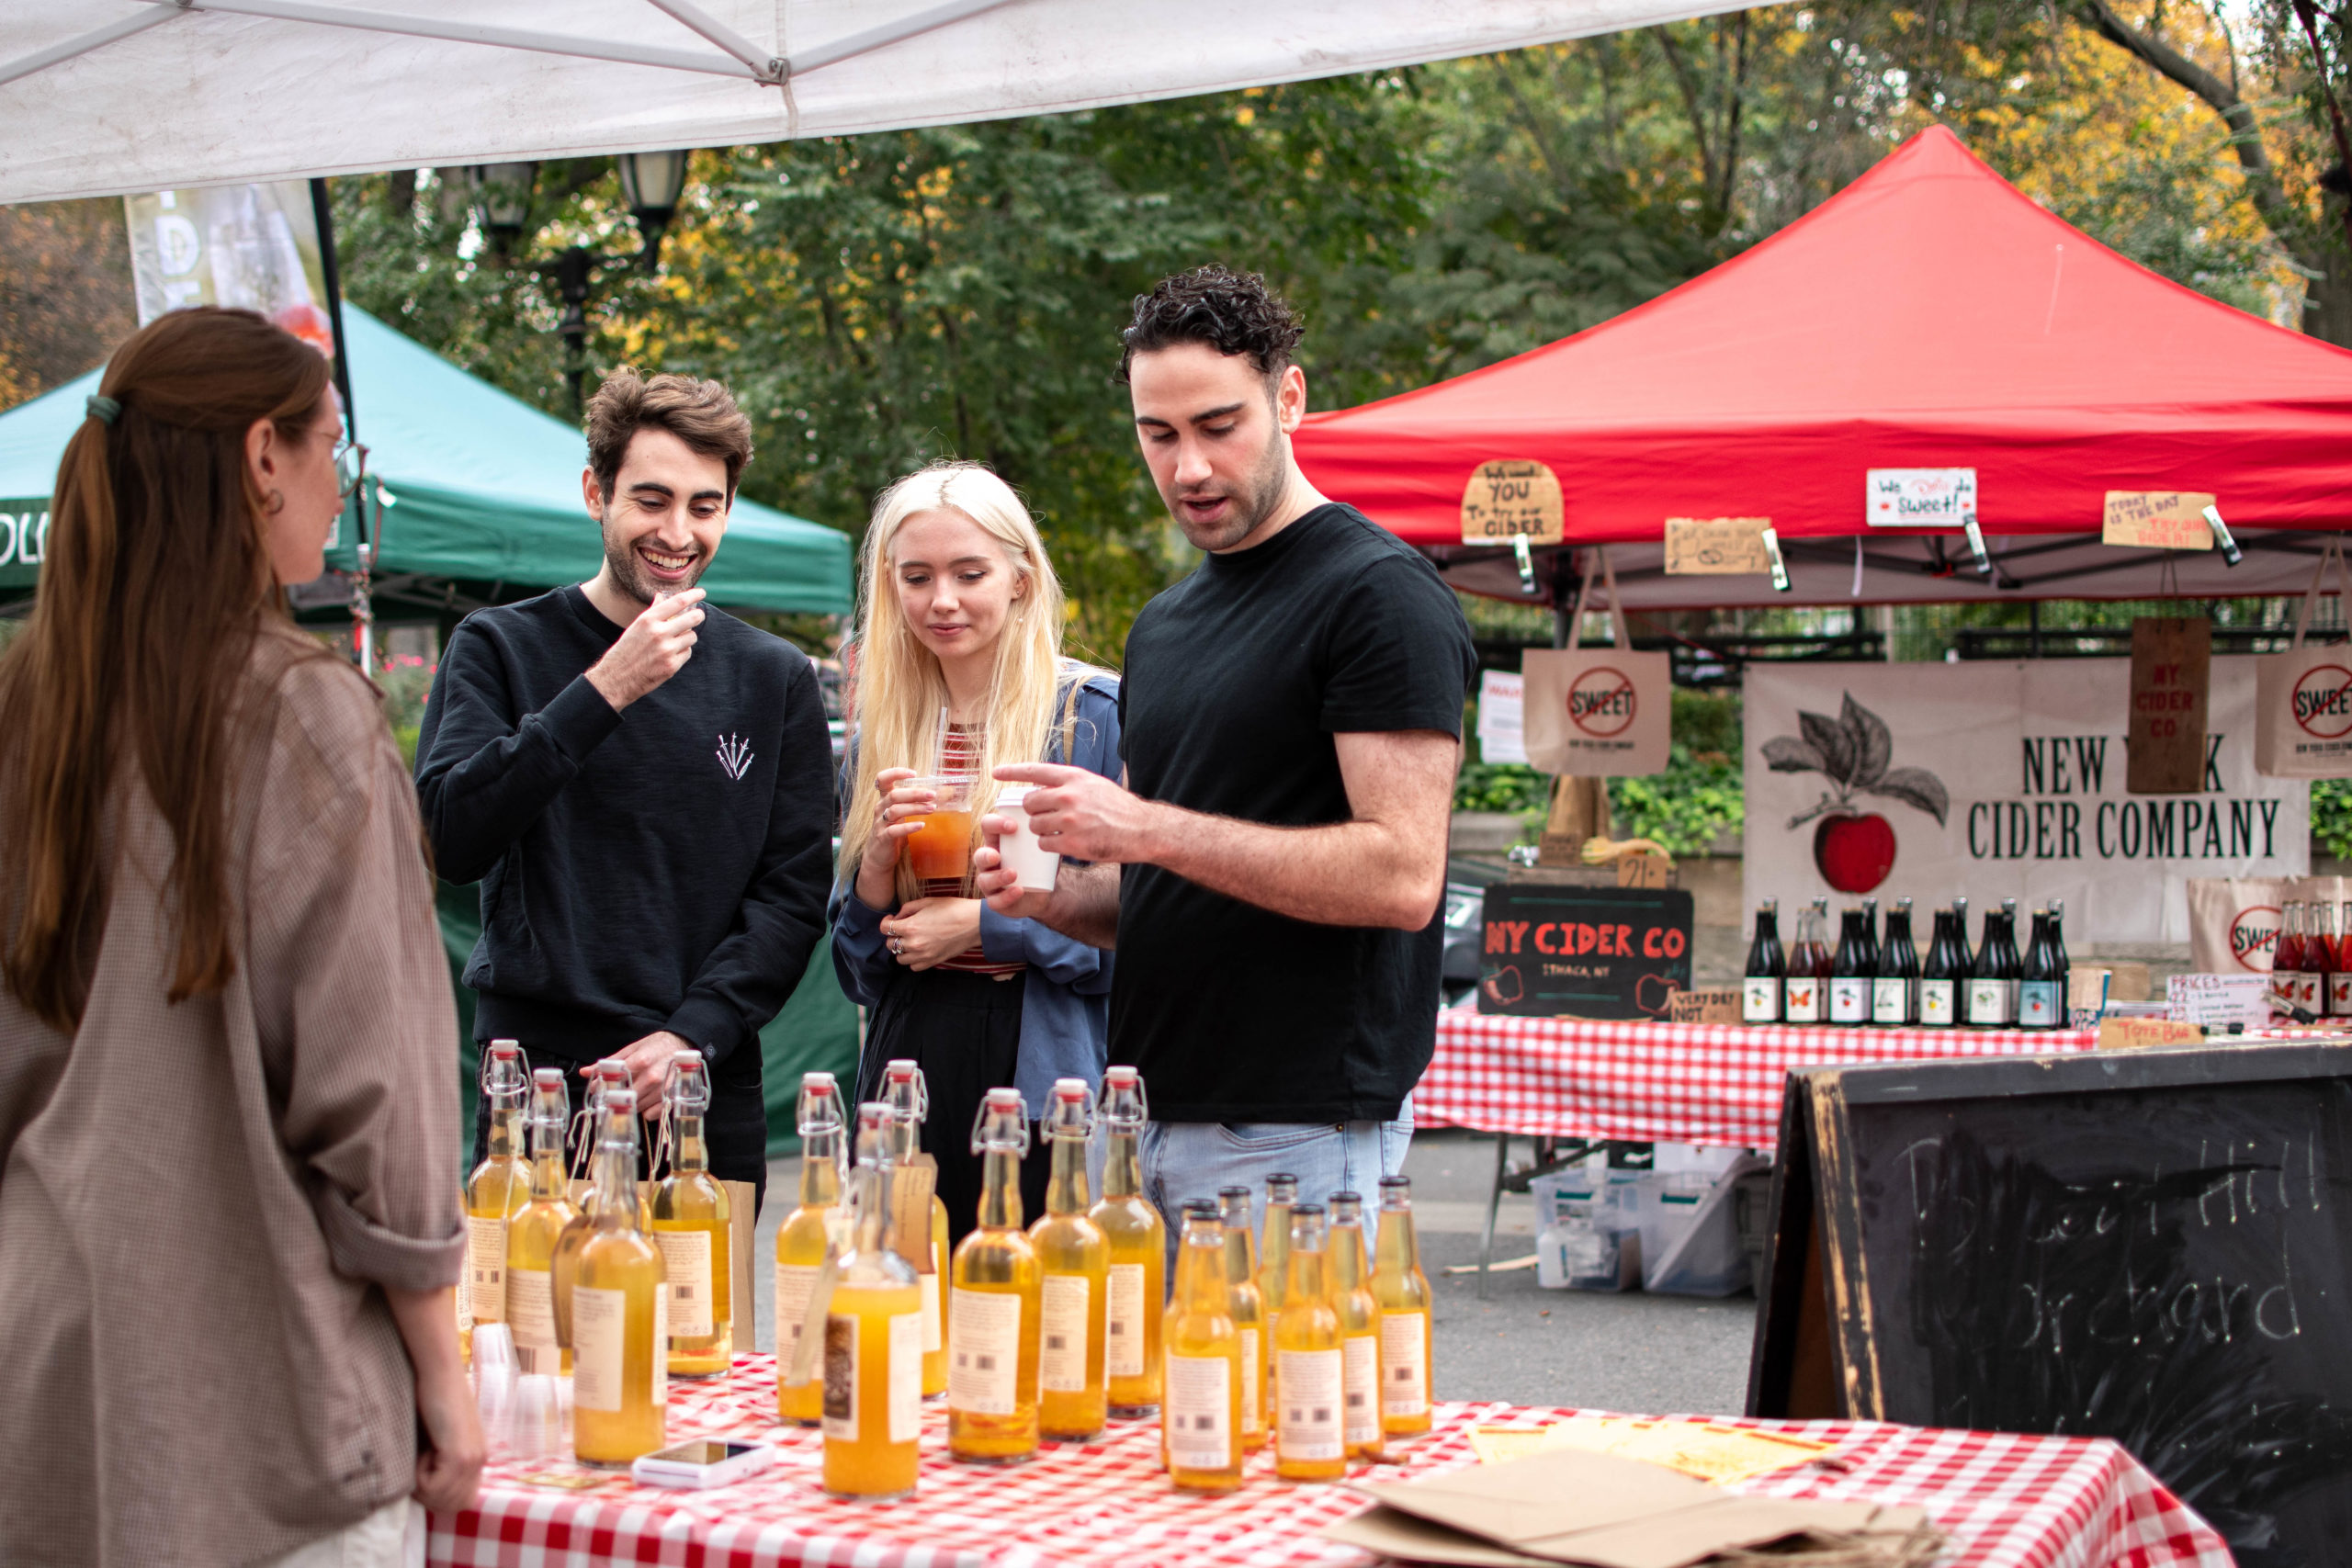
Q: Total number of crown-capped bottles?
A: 7